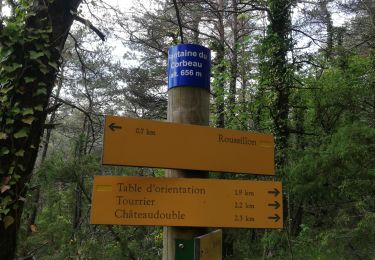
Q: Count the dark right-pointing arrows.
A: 3